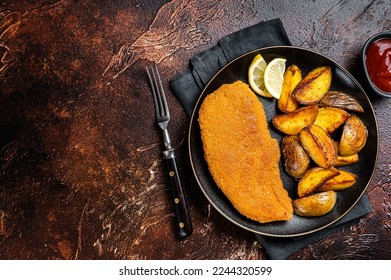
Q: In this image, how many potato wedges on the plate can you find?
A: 12